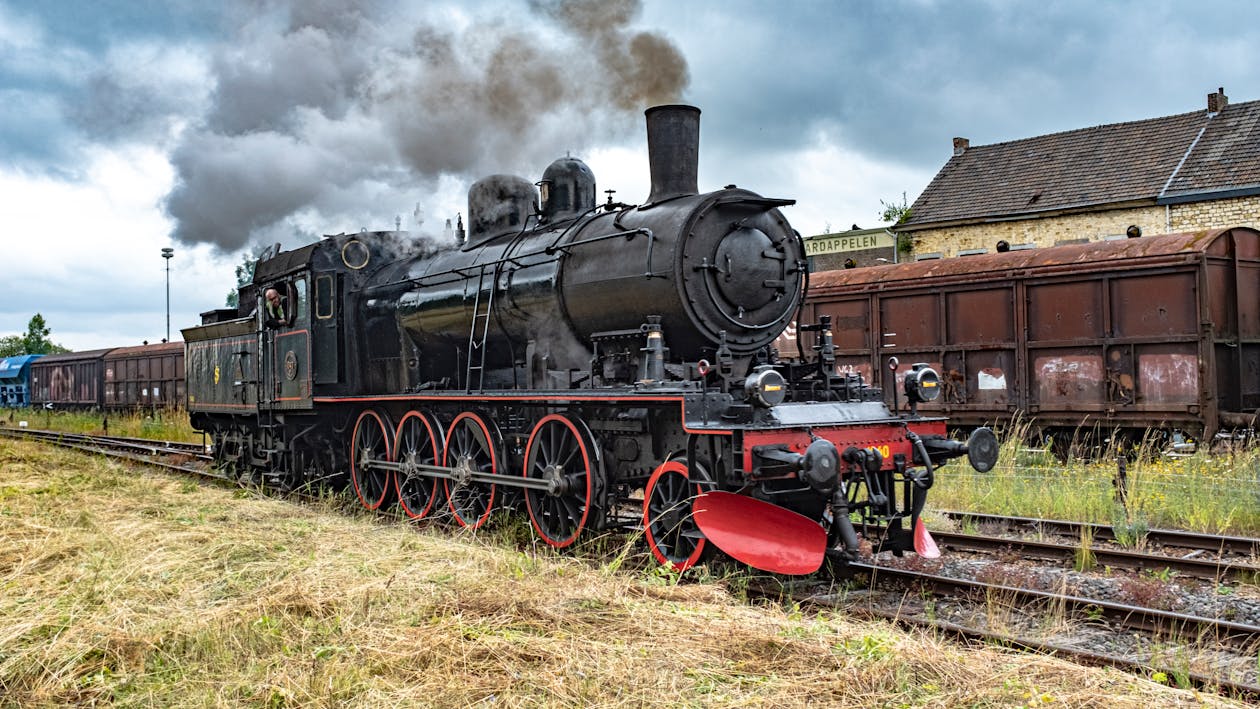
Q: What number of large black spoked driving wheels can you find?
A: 4